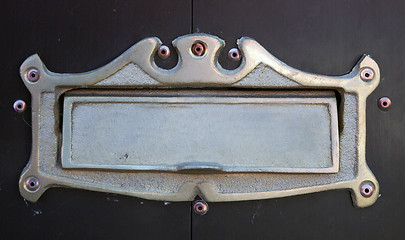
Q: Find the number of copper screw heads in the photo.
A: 10